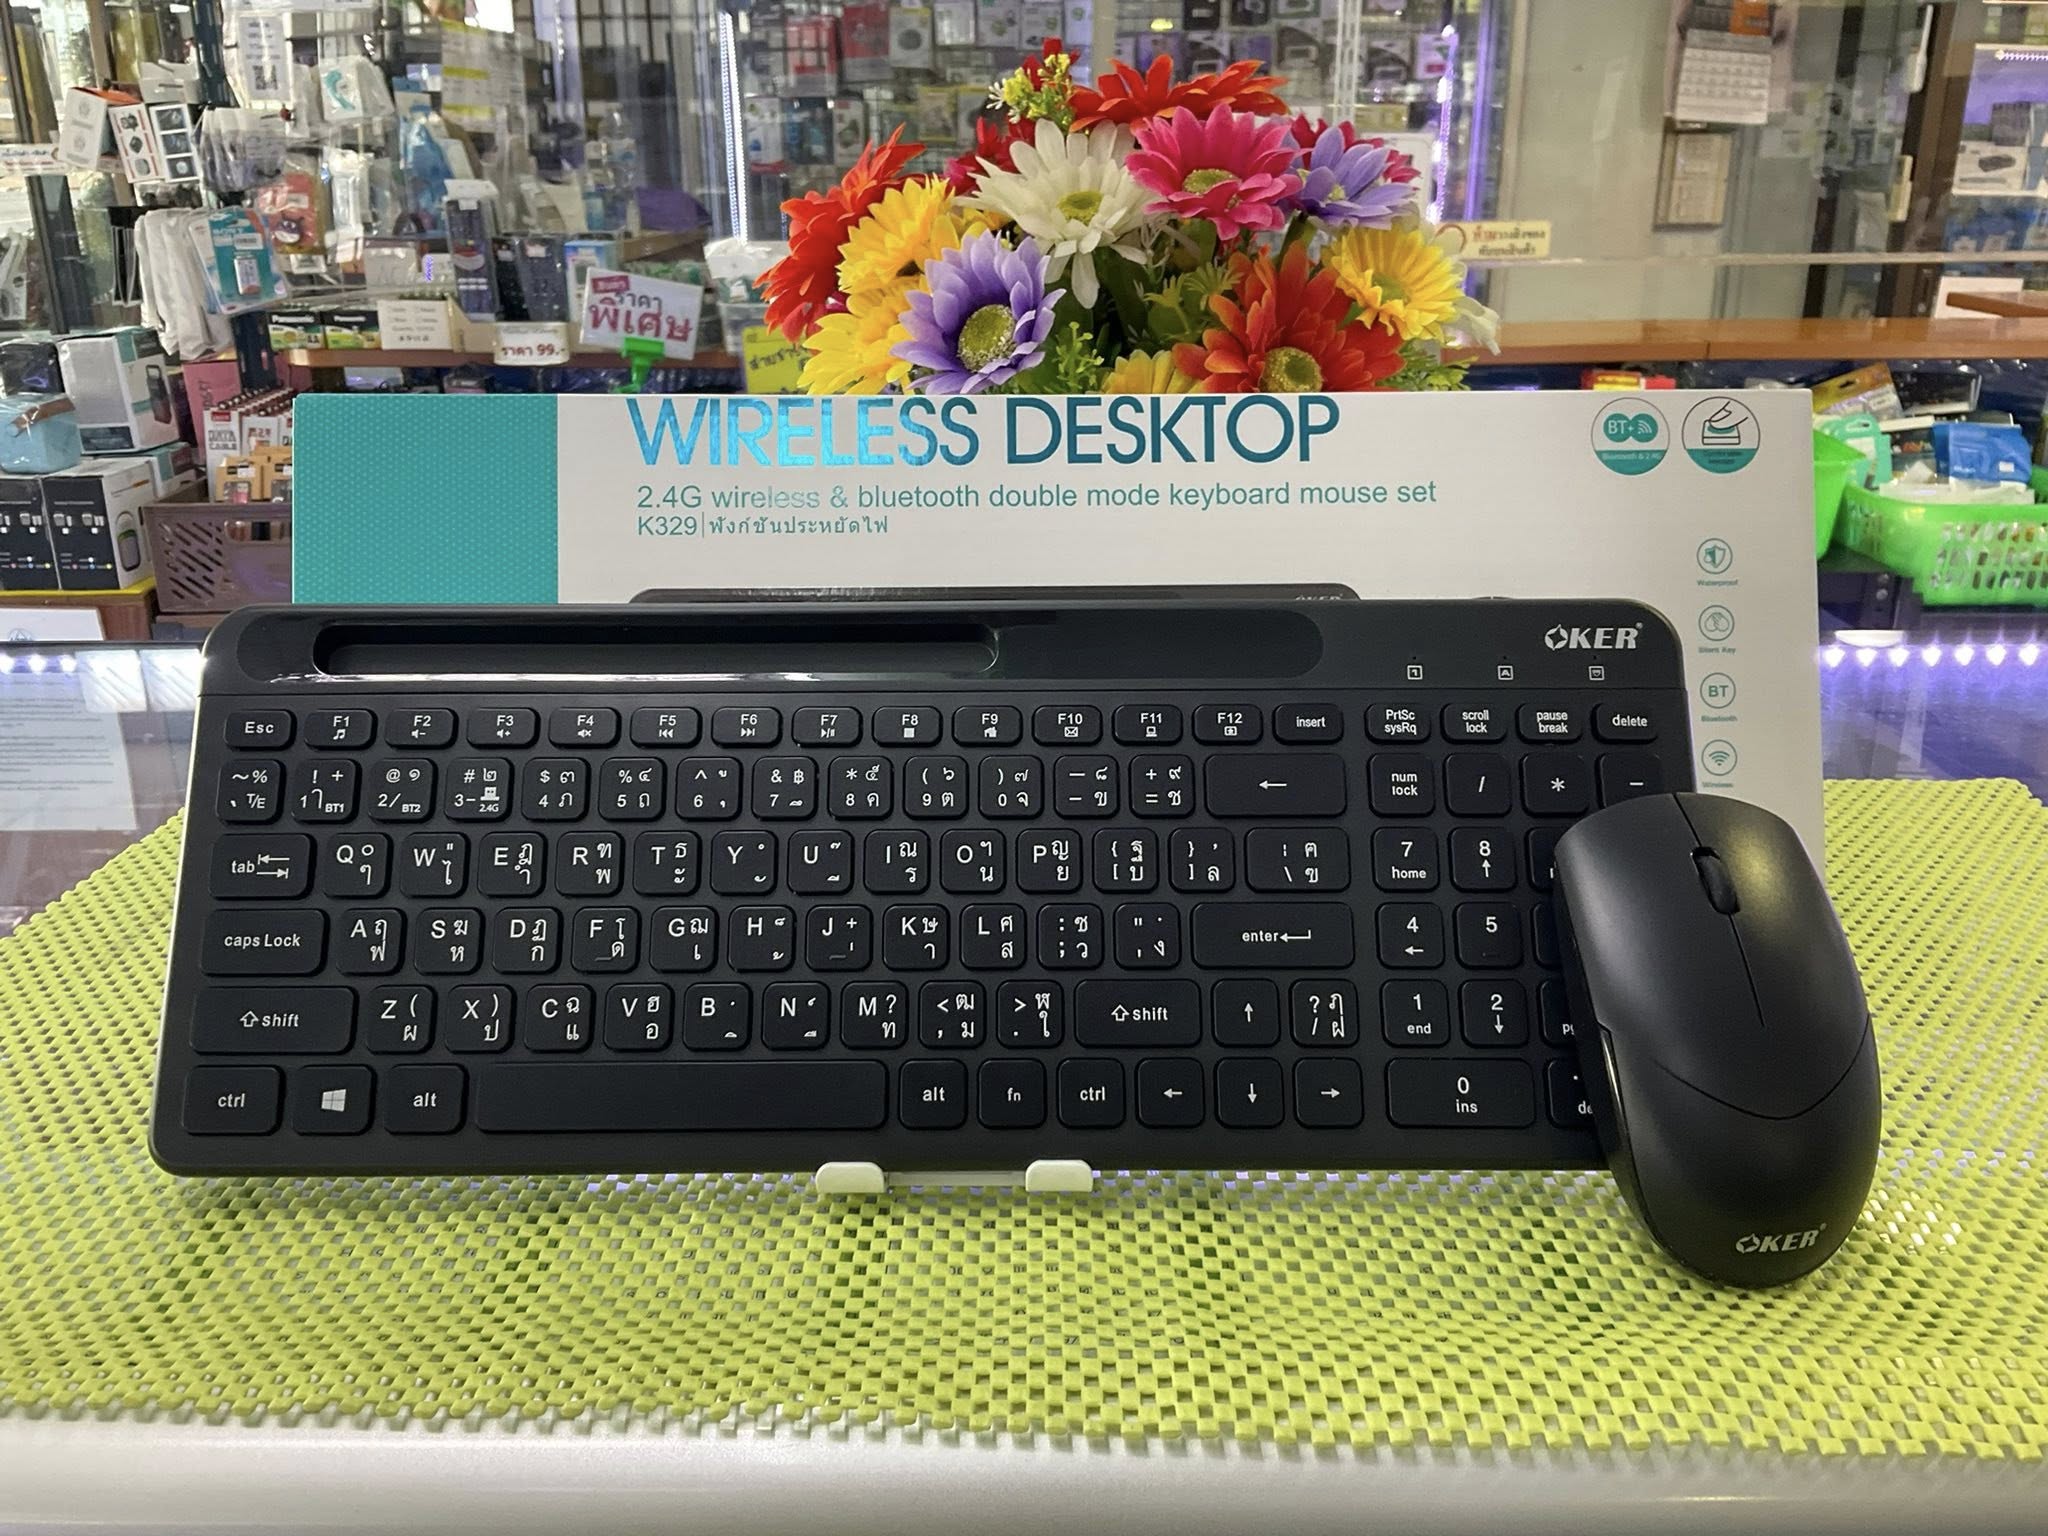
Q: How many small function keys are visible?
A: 12